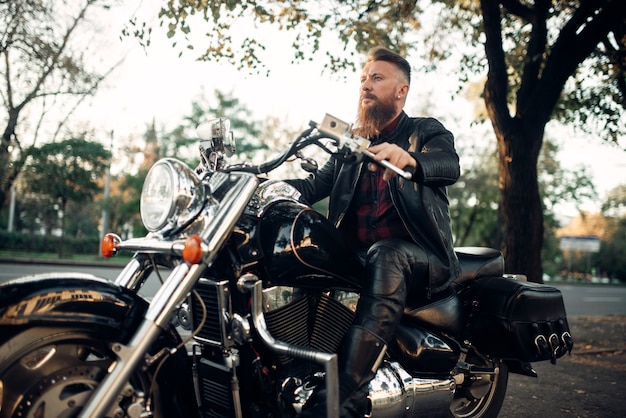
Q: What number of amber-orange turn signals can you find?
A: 2